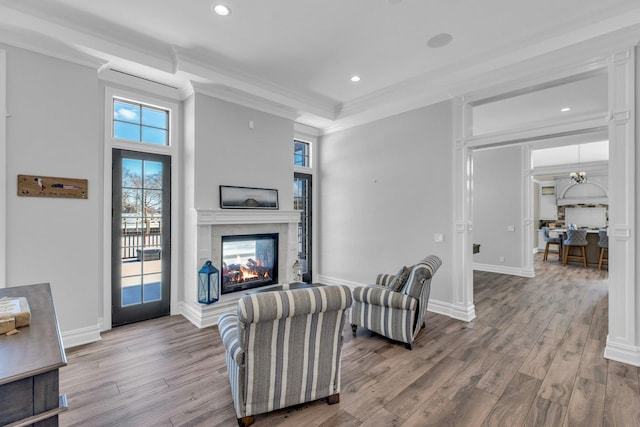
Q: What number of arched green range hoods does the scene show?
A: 0